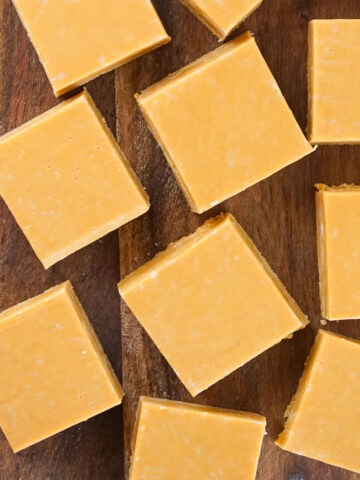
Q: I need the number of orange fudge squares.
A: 10